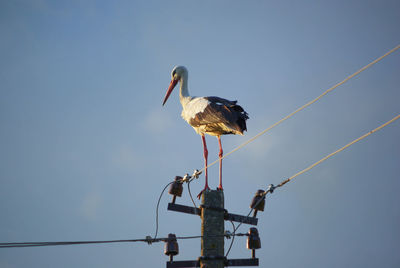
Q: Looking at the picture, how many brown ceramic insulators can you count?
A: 4